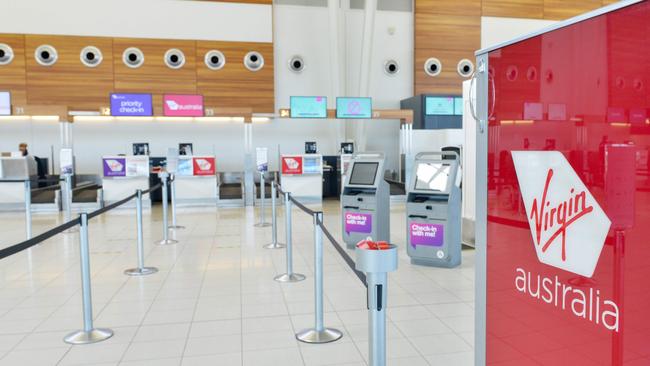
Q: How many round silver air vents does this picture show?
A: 11